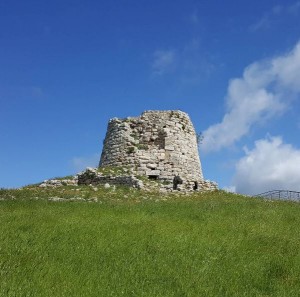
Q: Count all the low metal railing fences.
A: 1